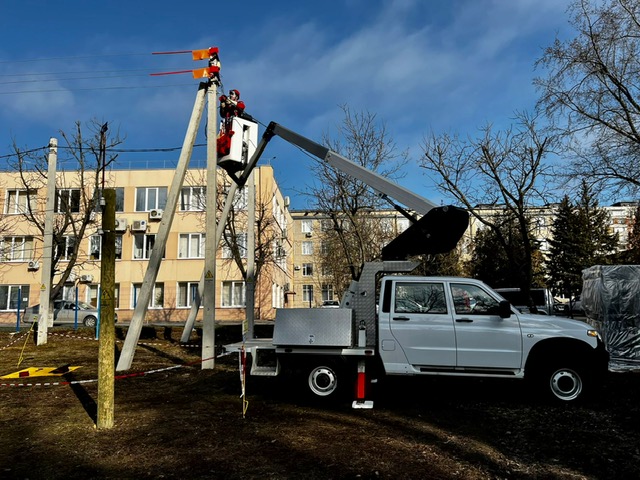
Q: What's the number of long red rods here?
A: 2